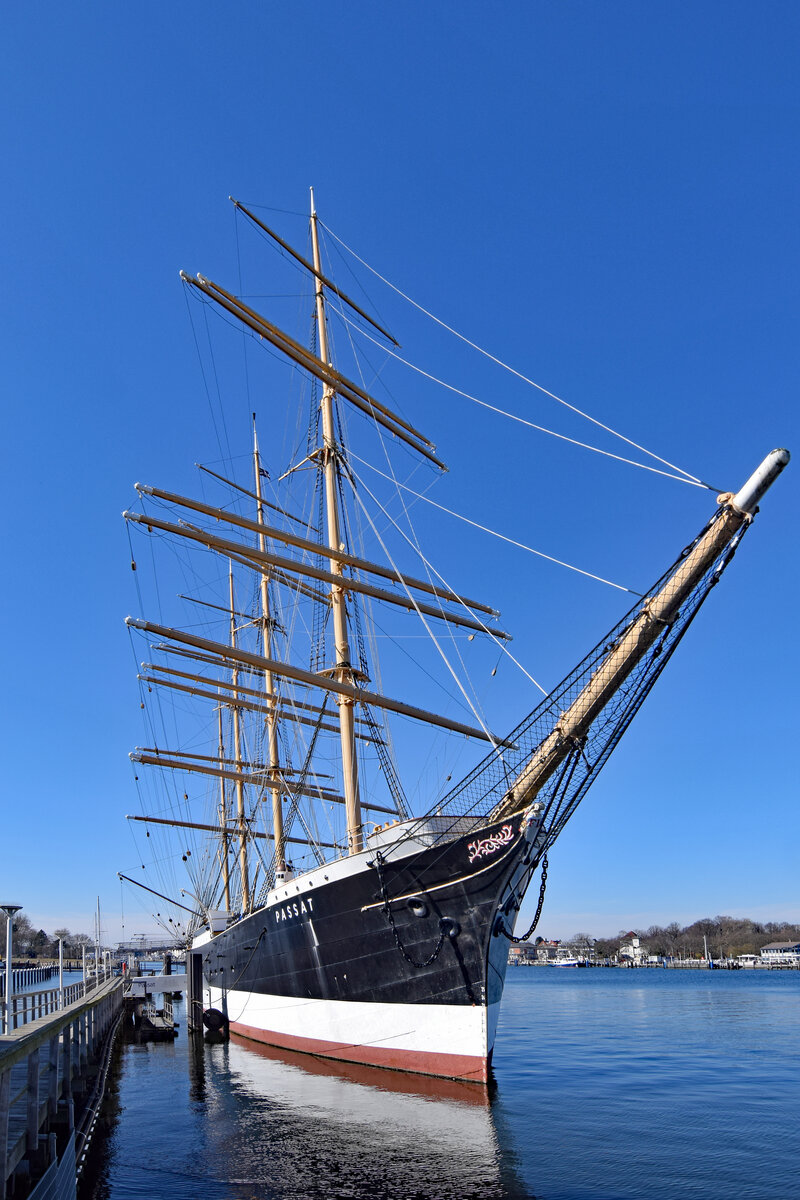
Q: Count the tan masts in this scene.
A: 4